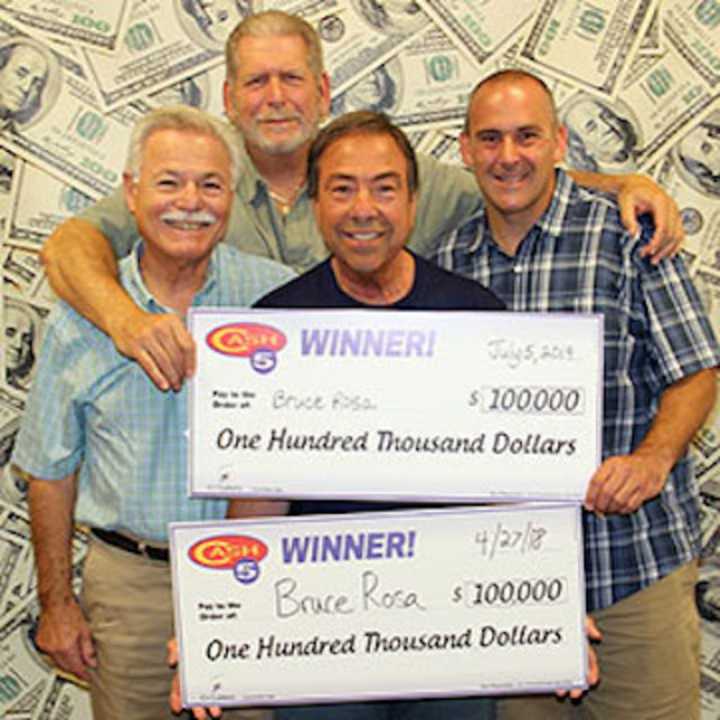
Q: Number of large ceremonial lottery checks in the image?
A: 2